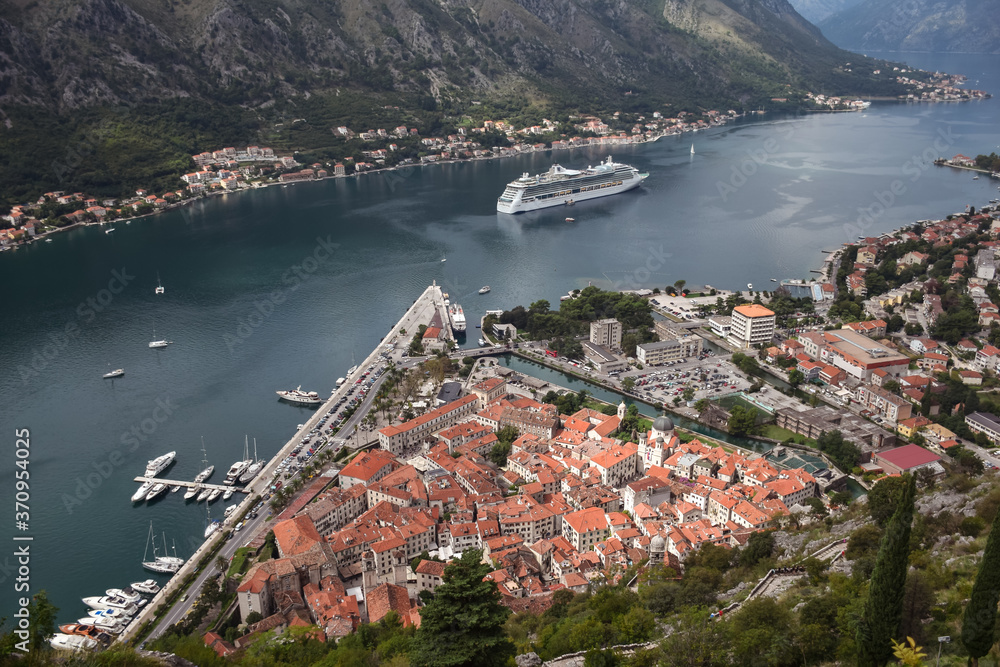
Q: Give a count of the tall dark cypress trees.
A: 2